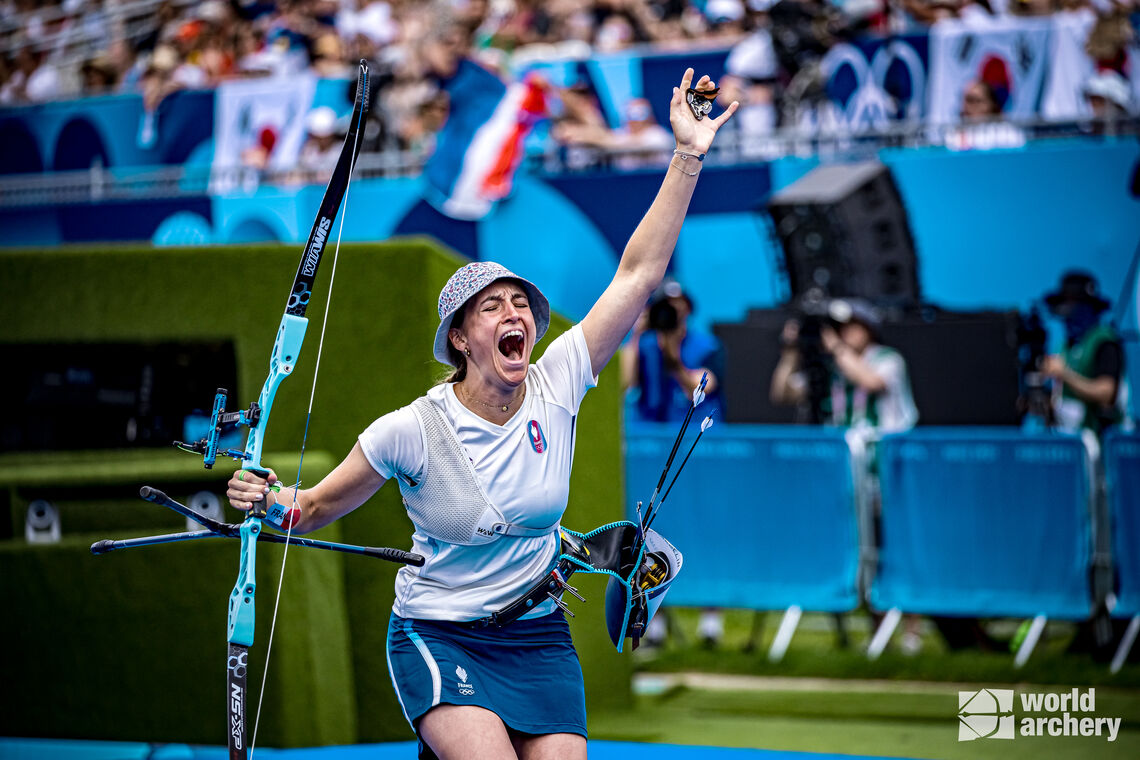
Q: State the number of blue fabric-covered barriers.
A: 3